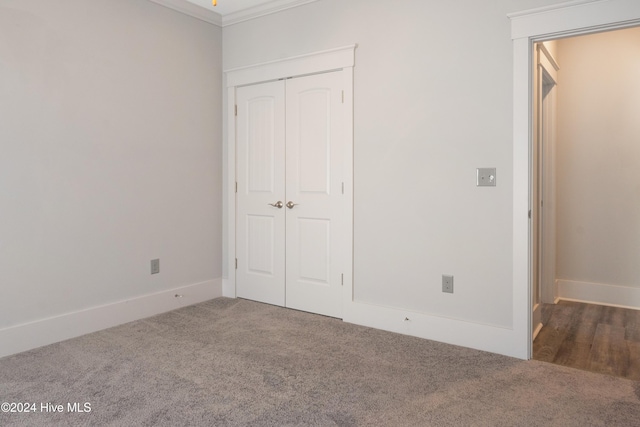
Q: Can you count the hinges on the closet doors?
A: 6